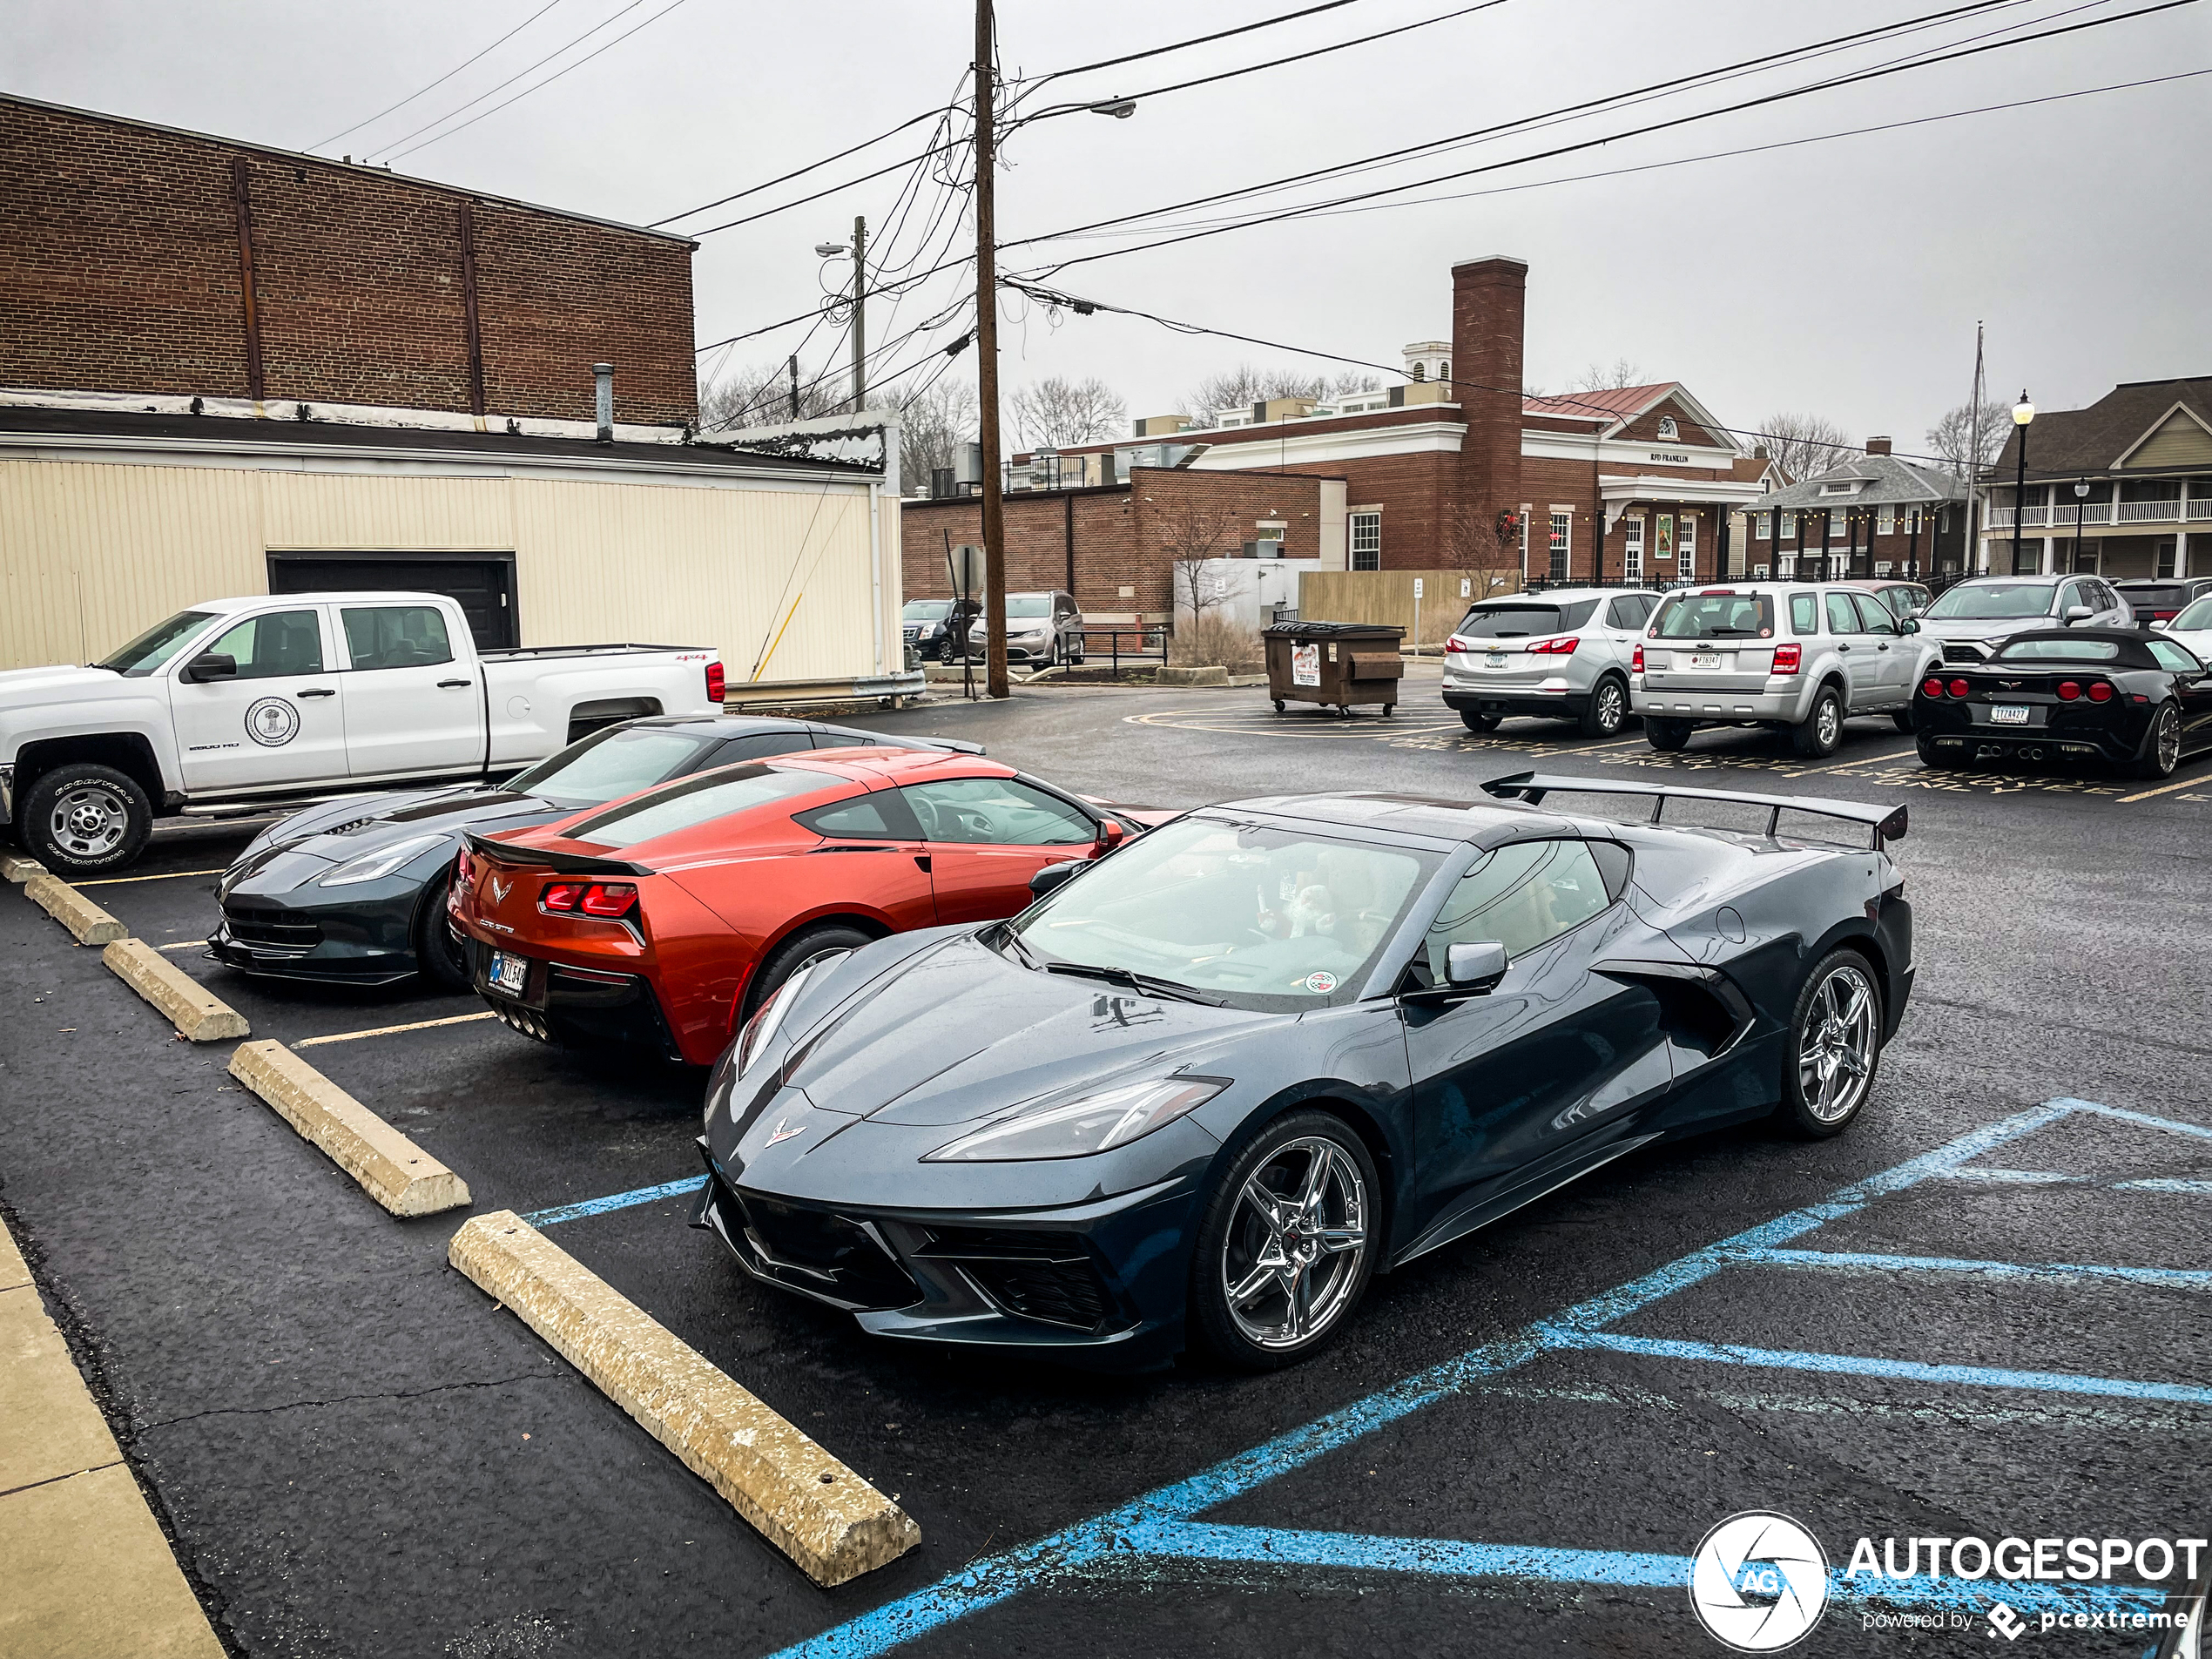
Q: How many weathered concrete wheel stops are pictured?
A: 5